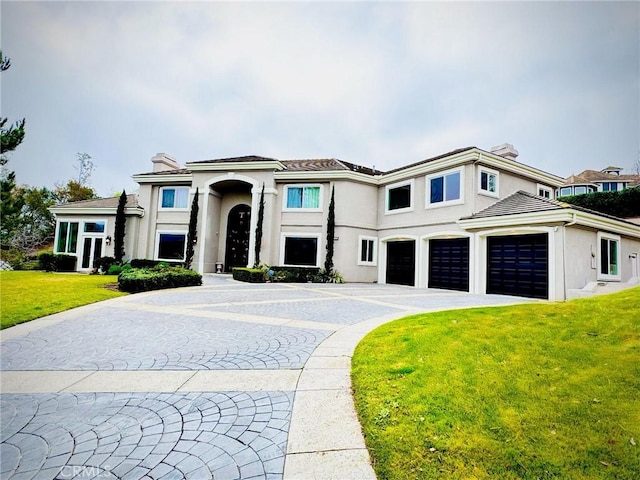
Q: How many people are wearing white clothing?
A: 0